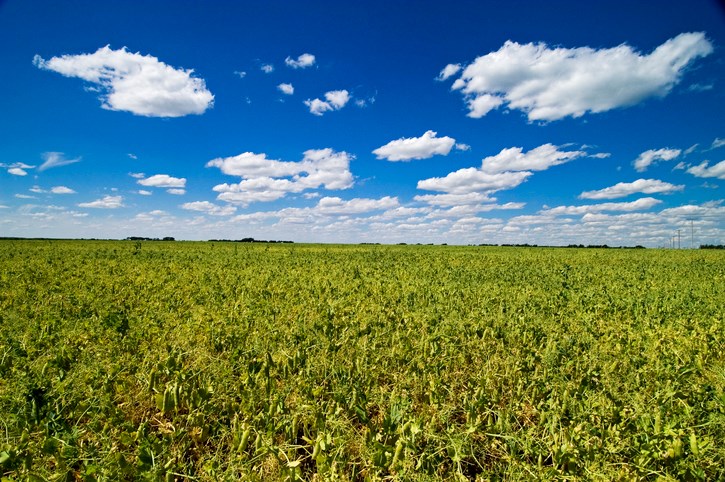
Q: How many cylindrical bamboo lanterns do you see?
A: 0